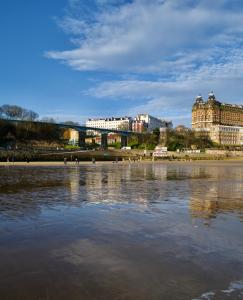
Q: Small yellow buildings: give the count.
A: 1